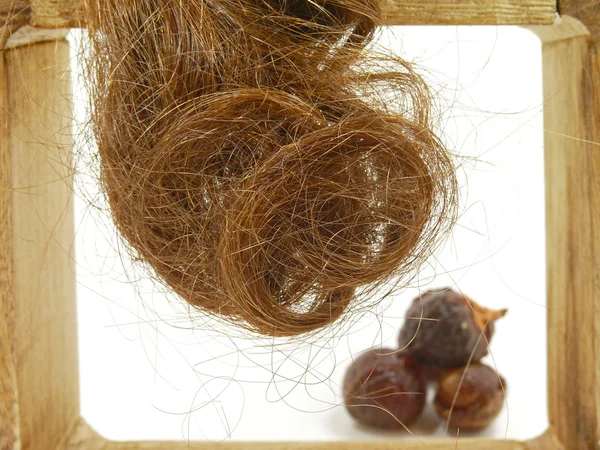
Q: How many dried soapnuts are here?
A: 3